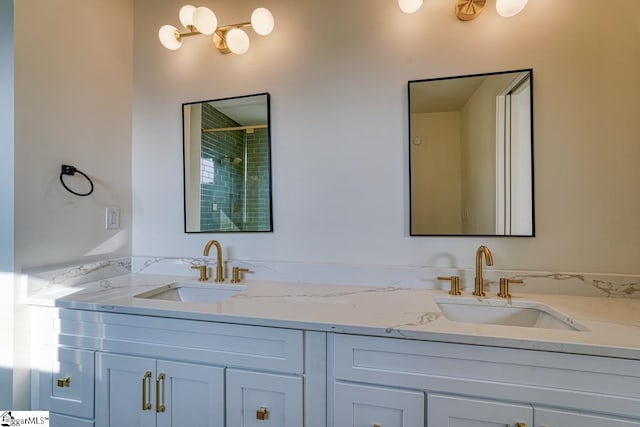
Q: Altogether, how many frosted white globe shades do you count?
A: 7